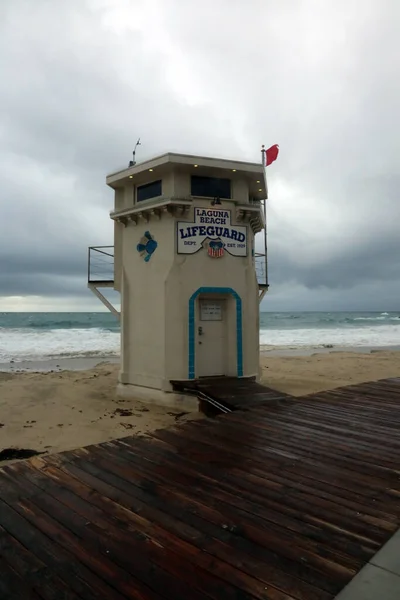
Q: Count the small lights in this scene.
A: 6